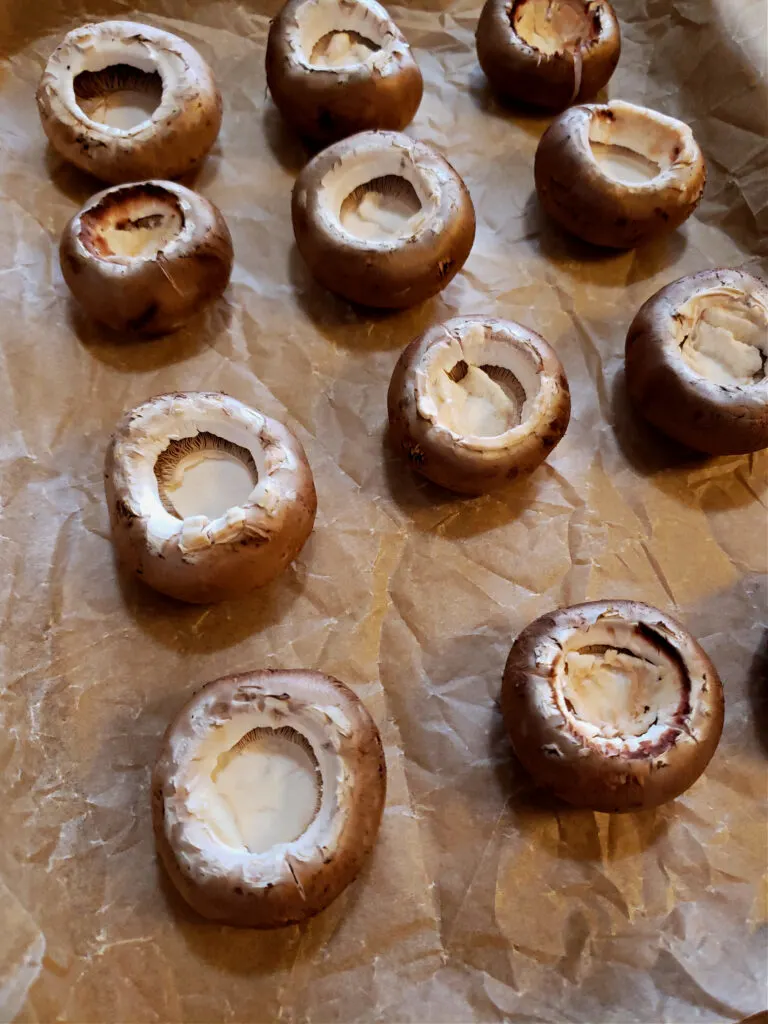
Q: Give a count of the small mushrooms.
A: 11